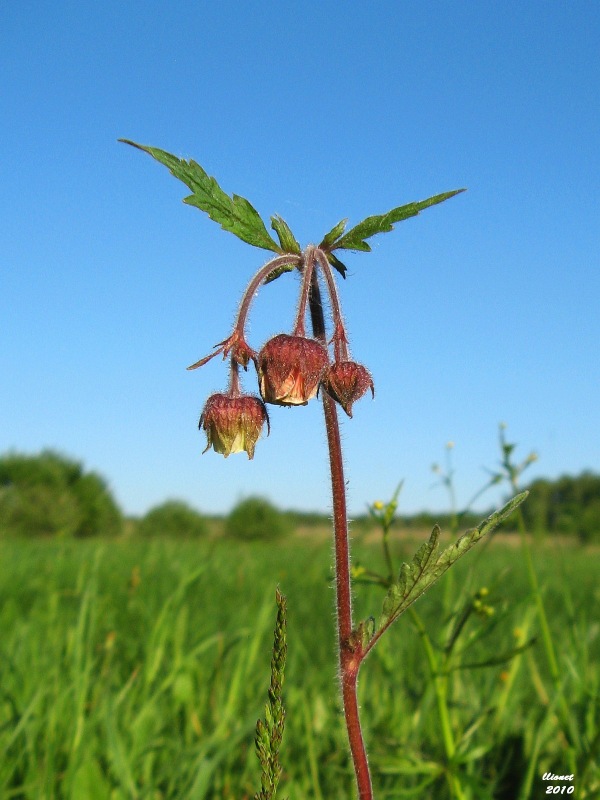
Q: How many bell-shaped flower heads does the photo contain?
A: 3